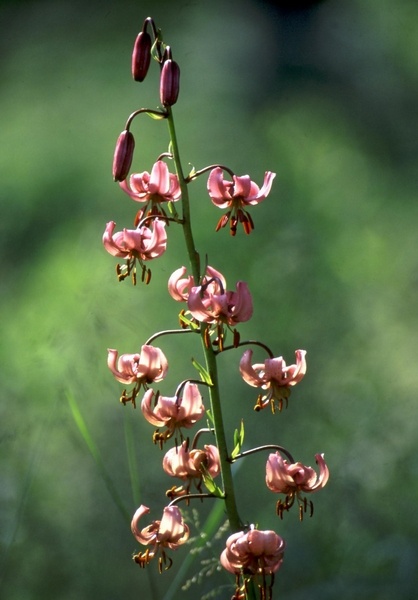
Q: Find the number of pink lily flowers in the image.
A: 12